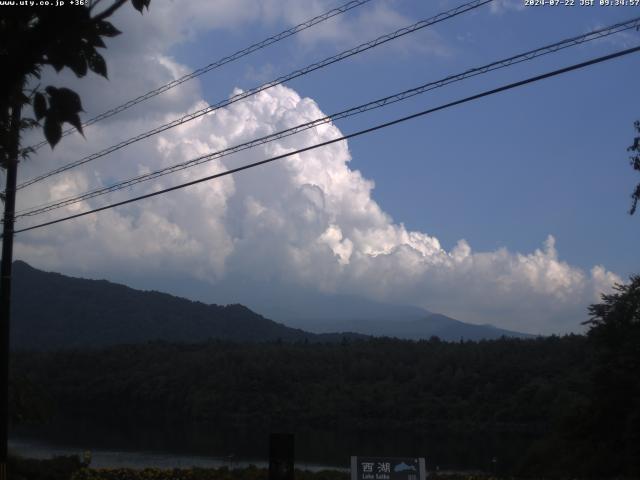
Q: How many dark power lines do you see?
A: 4